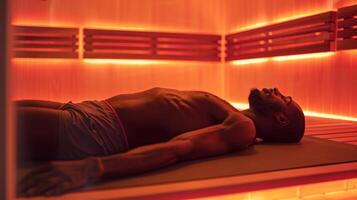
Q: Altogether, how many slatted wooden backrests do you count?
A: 4